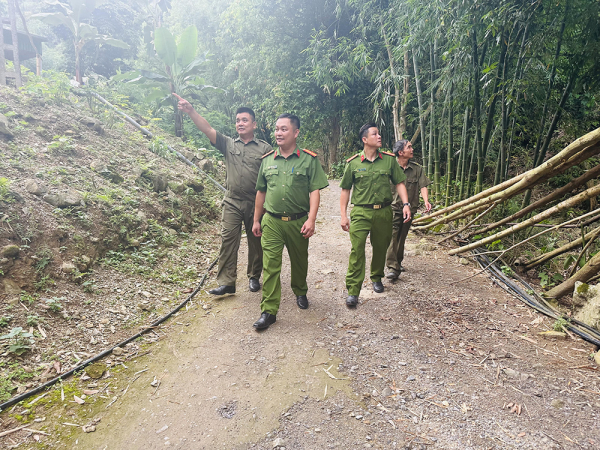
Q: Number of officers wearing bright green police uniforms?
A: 2